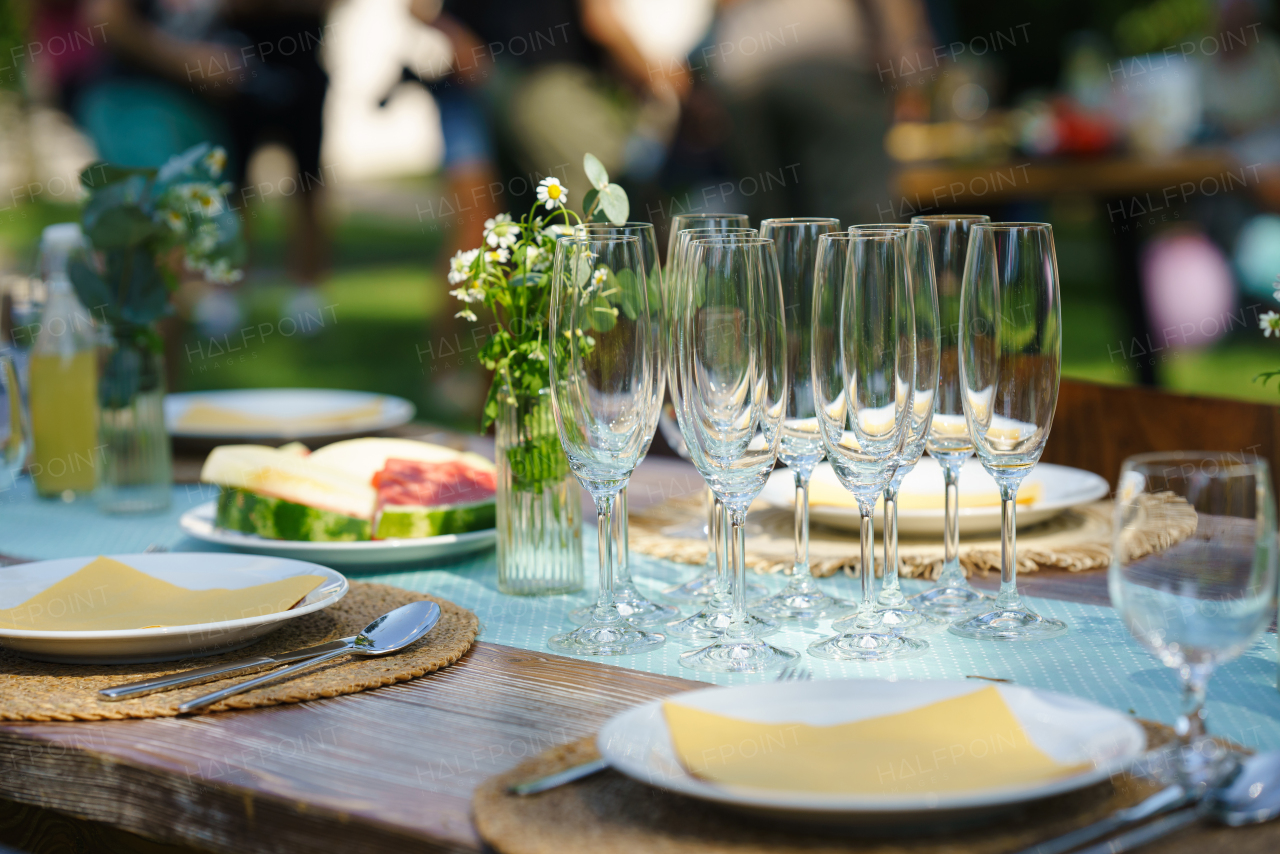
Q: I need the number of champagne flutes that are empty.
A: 10